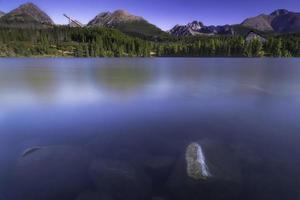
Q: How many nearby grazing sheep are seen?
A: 0